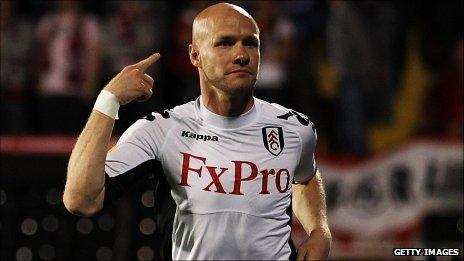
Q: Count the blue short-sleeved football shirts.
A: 0